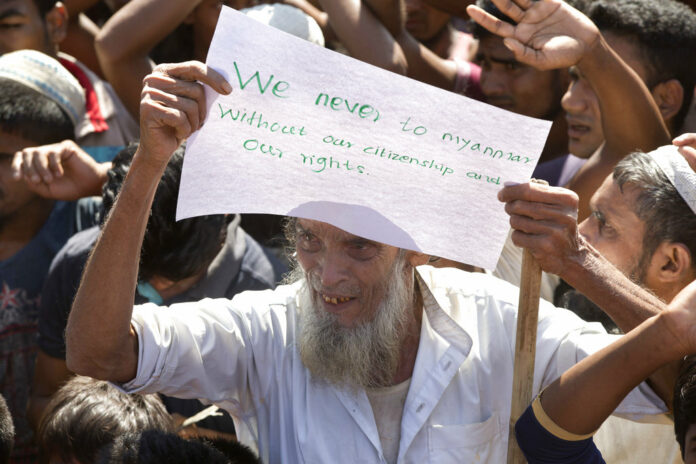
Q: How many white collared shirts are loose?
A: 1